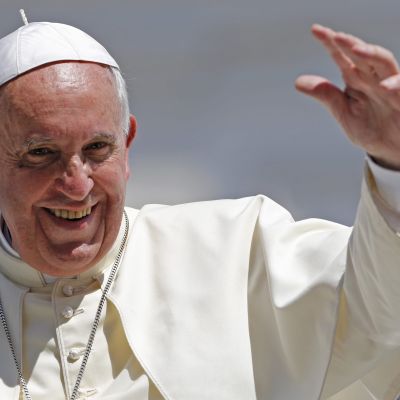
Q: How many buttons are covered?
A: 1